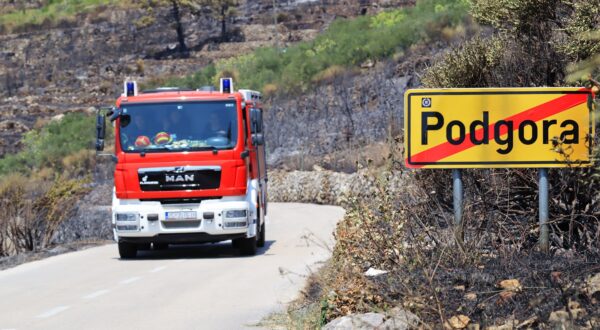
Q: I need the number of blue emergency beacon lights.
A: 2